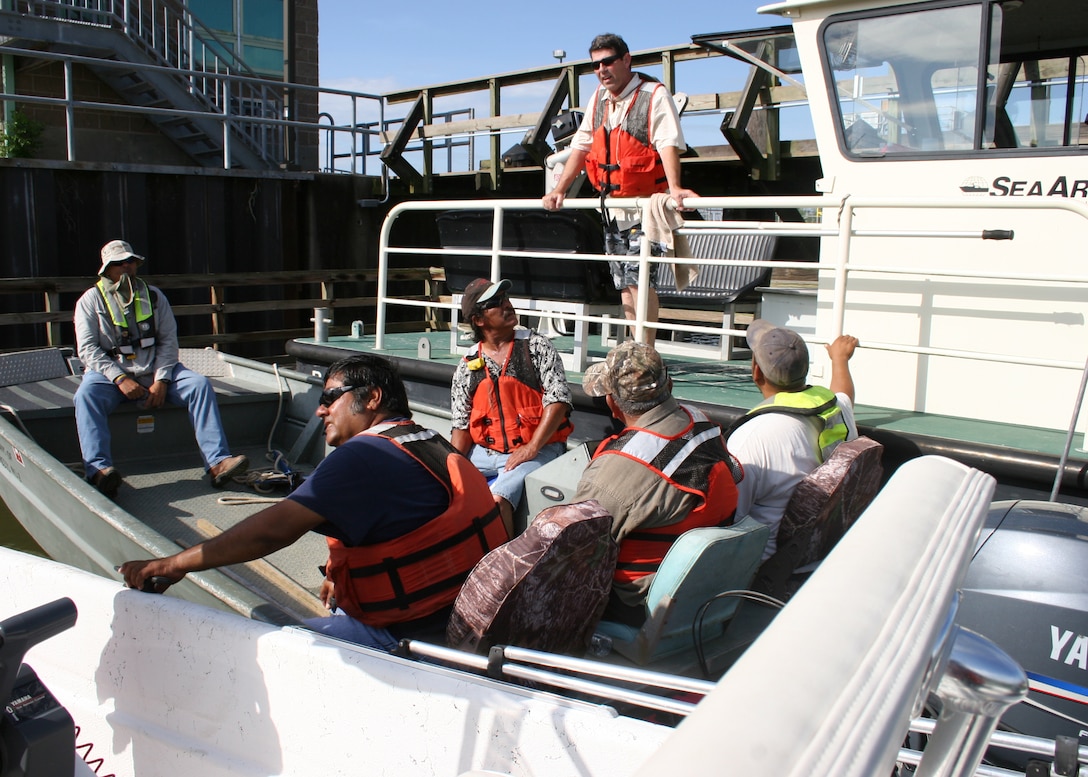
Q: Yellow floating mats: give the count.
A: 2